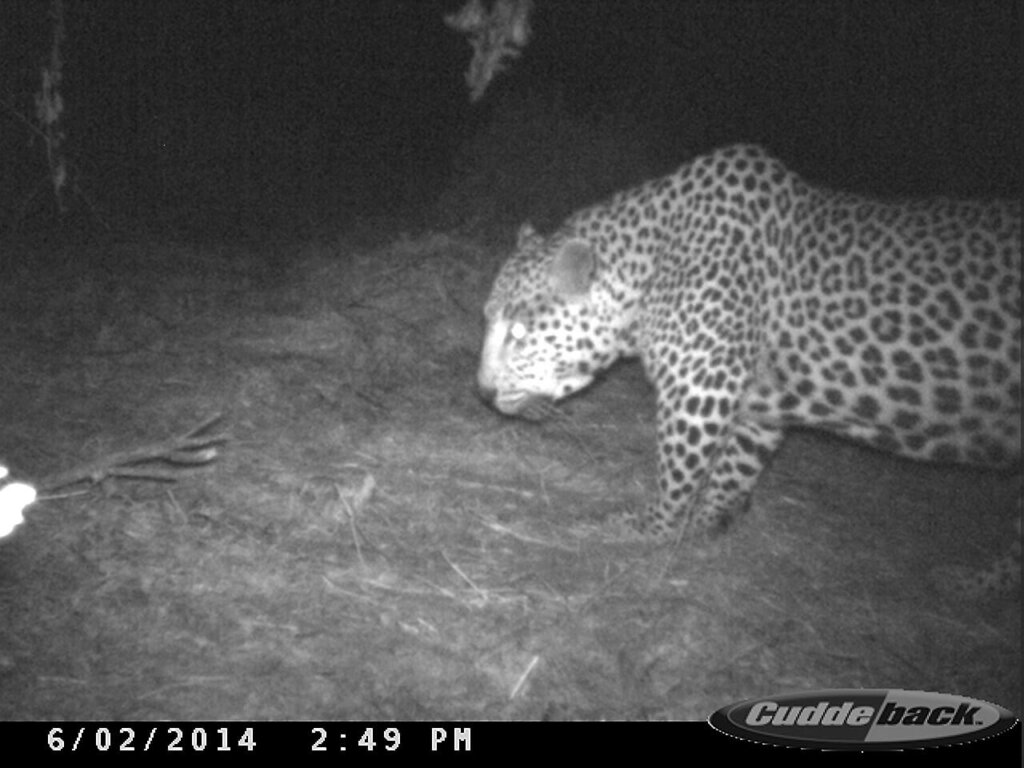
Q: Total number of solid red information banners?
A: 0